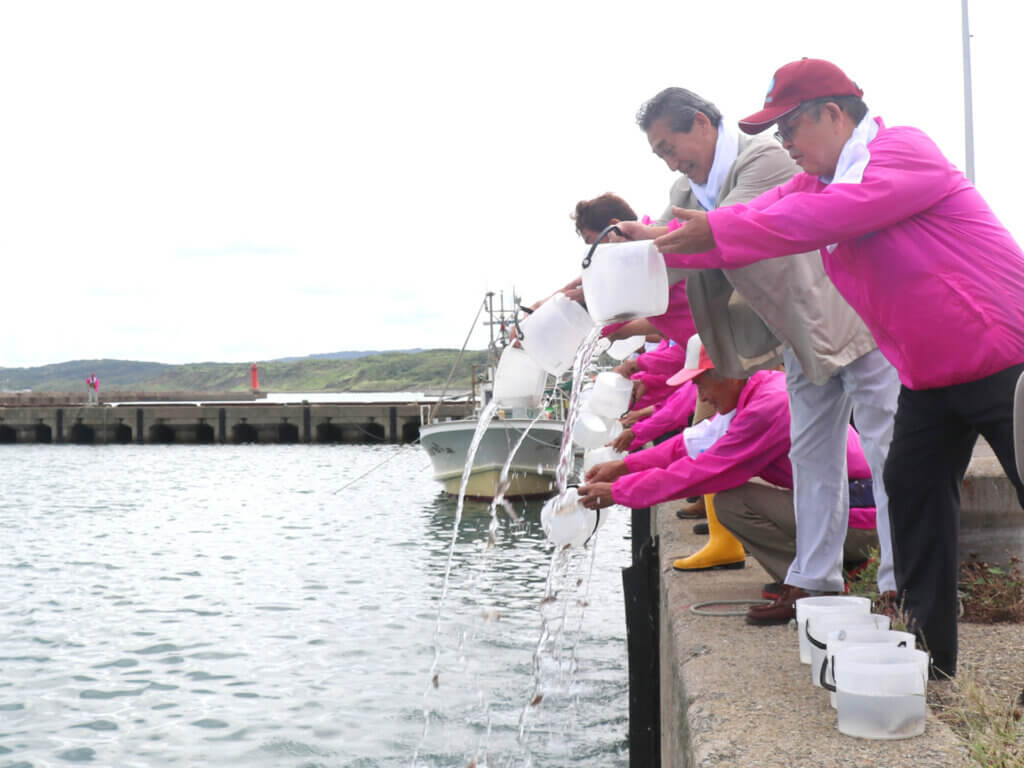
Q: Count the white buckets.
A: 12